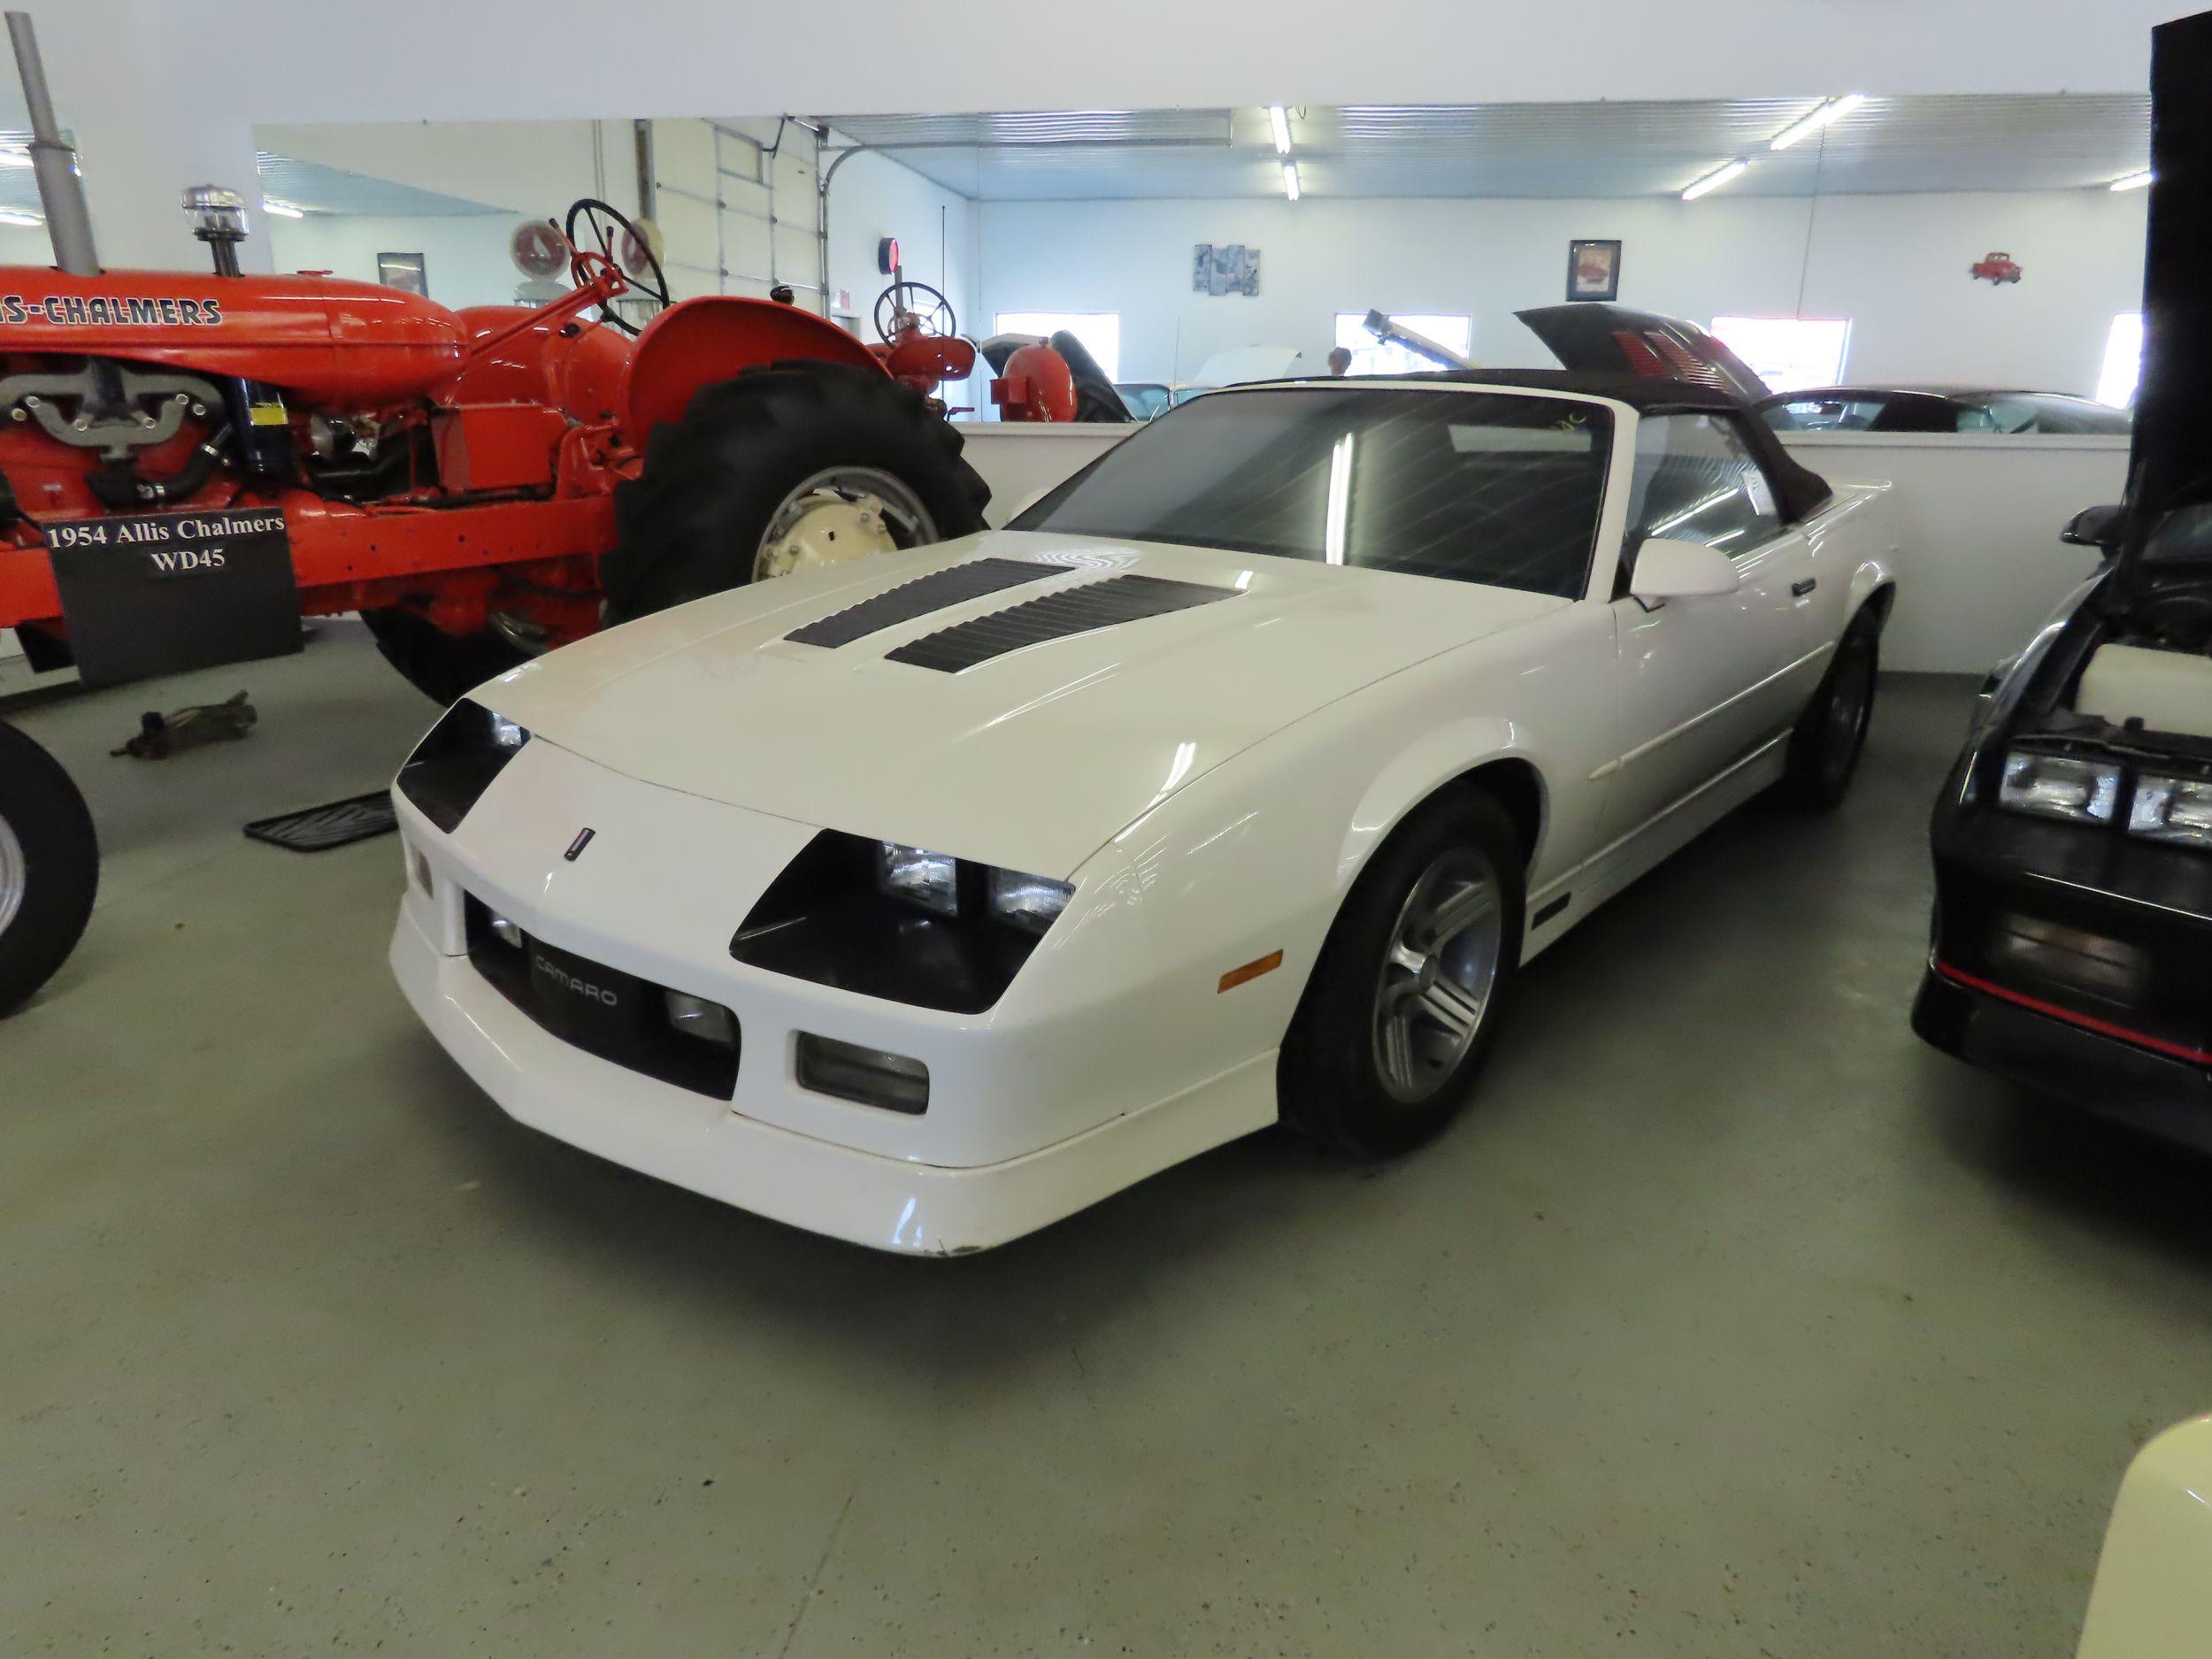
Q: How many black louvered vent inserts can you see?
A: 2